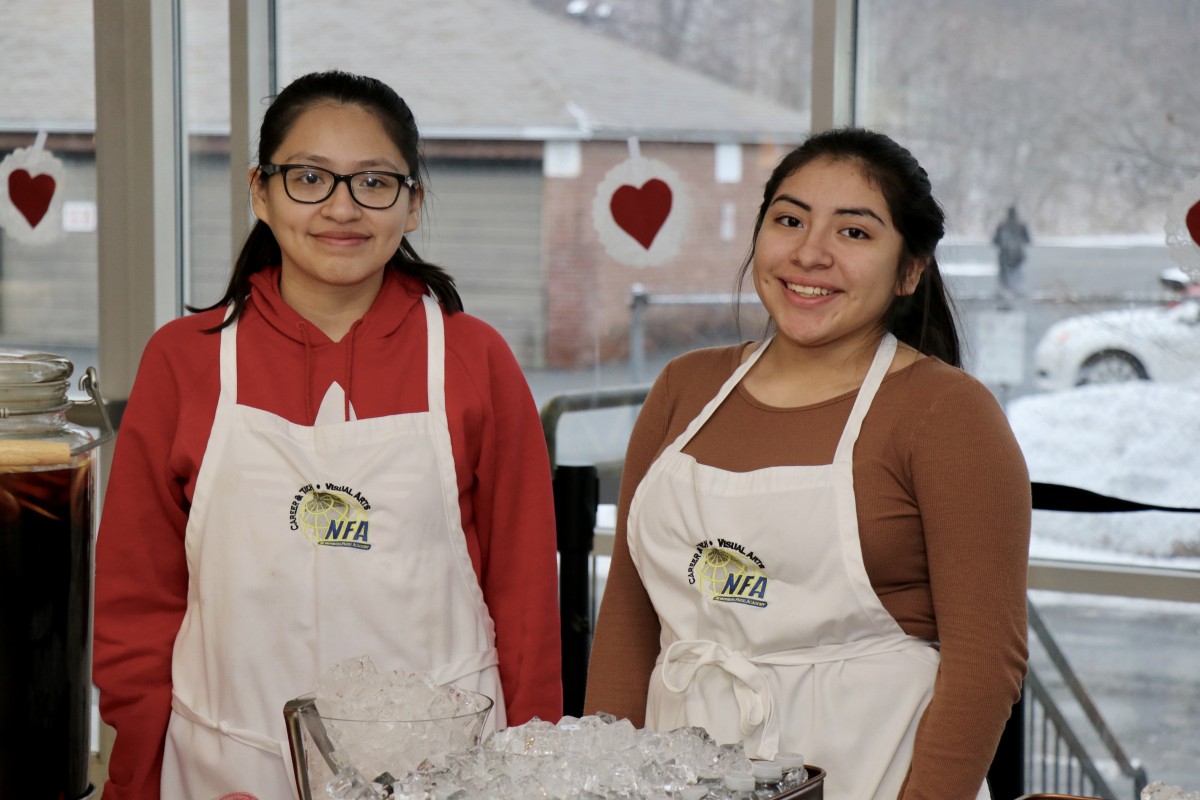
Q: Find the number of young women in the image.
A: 2